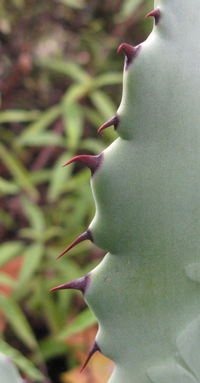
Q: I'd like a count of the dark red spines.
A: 7